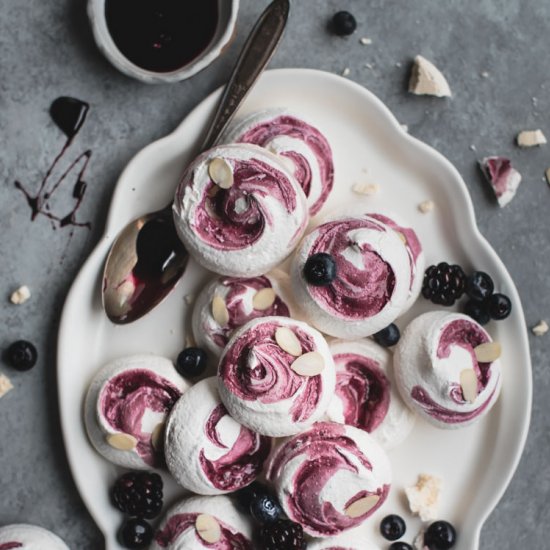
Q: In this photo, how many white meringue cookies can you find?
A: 13